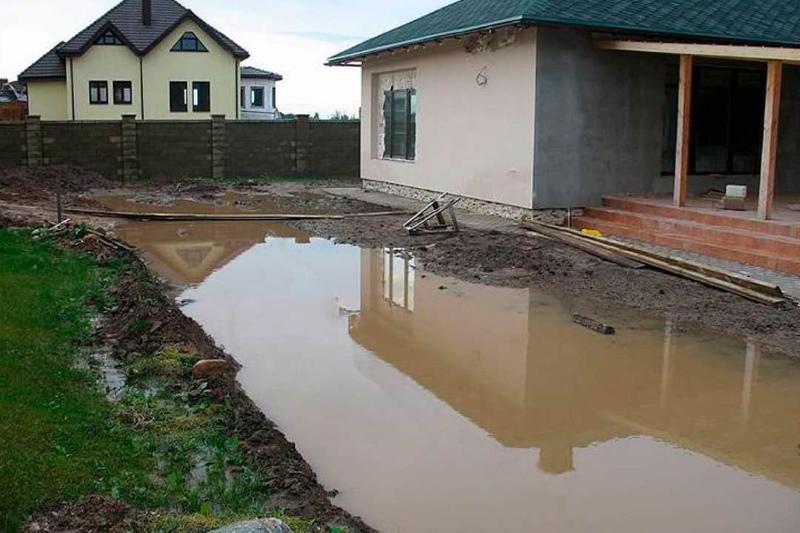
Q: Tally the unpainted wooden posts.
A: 2